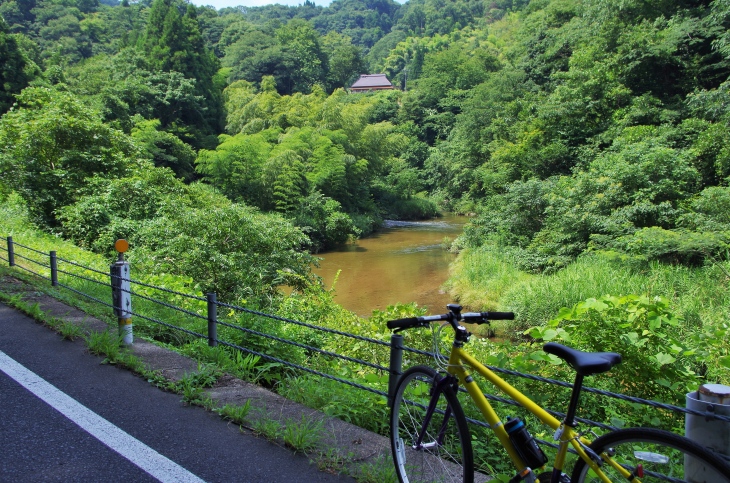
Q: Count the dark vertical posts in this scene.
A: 4